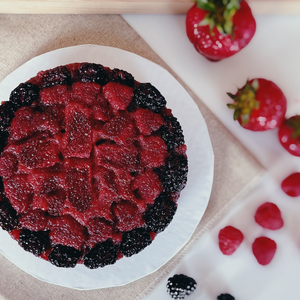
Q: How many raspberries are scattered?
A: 4